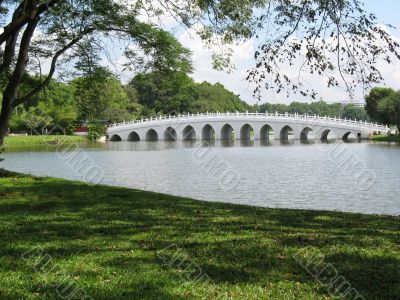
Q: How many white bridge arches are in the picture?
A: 13